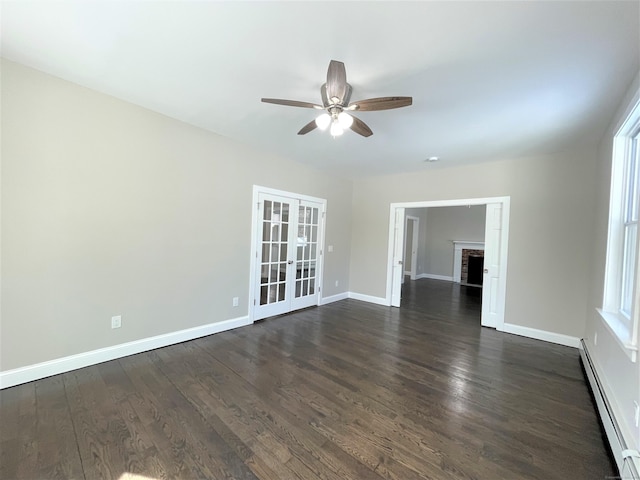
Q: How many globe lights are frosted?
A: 3